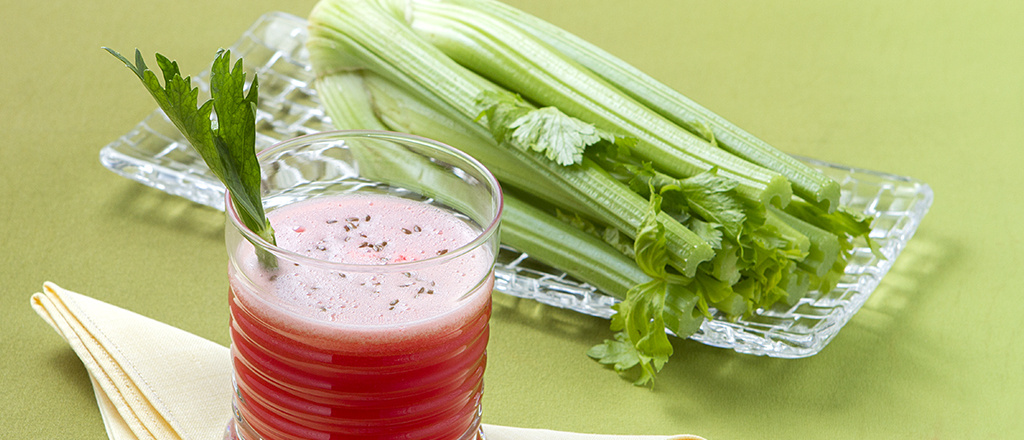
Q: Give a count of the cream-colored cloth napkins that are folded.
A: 1